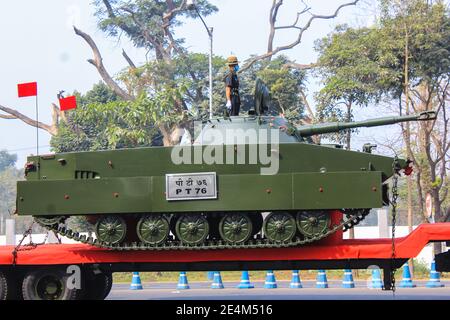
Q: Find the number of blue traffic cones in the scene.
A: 11